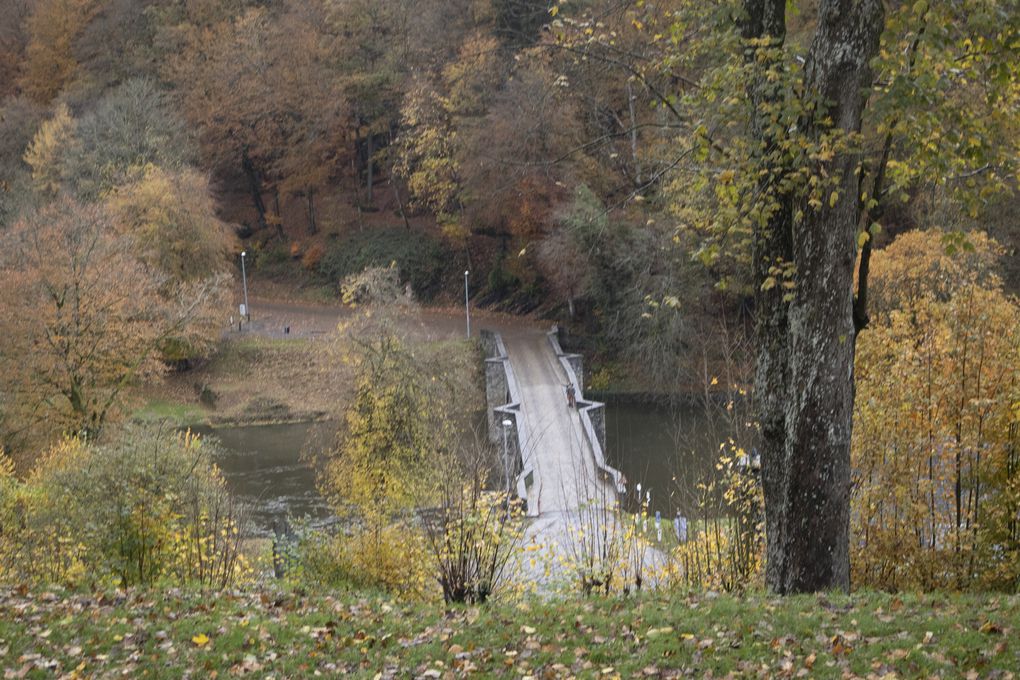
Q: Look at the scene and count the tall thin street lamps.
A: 3